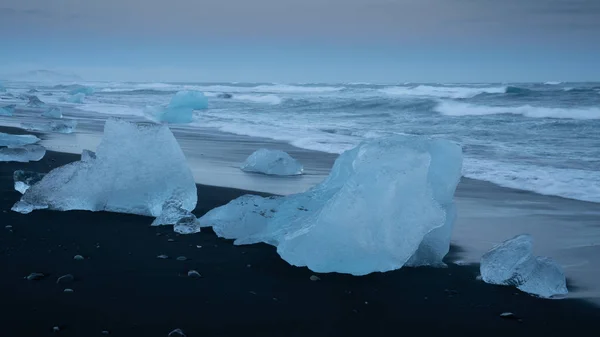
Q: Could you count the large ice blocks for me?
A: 2